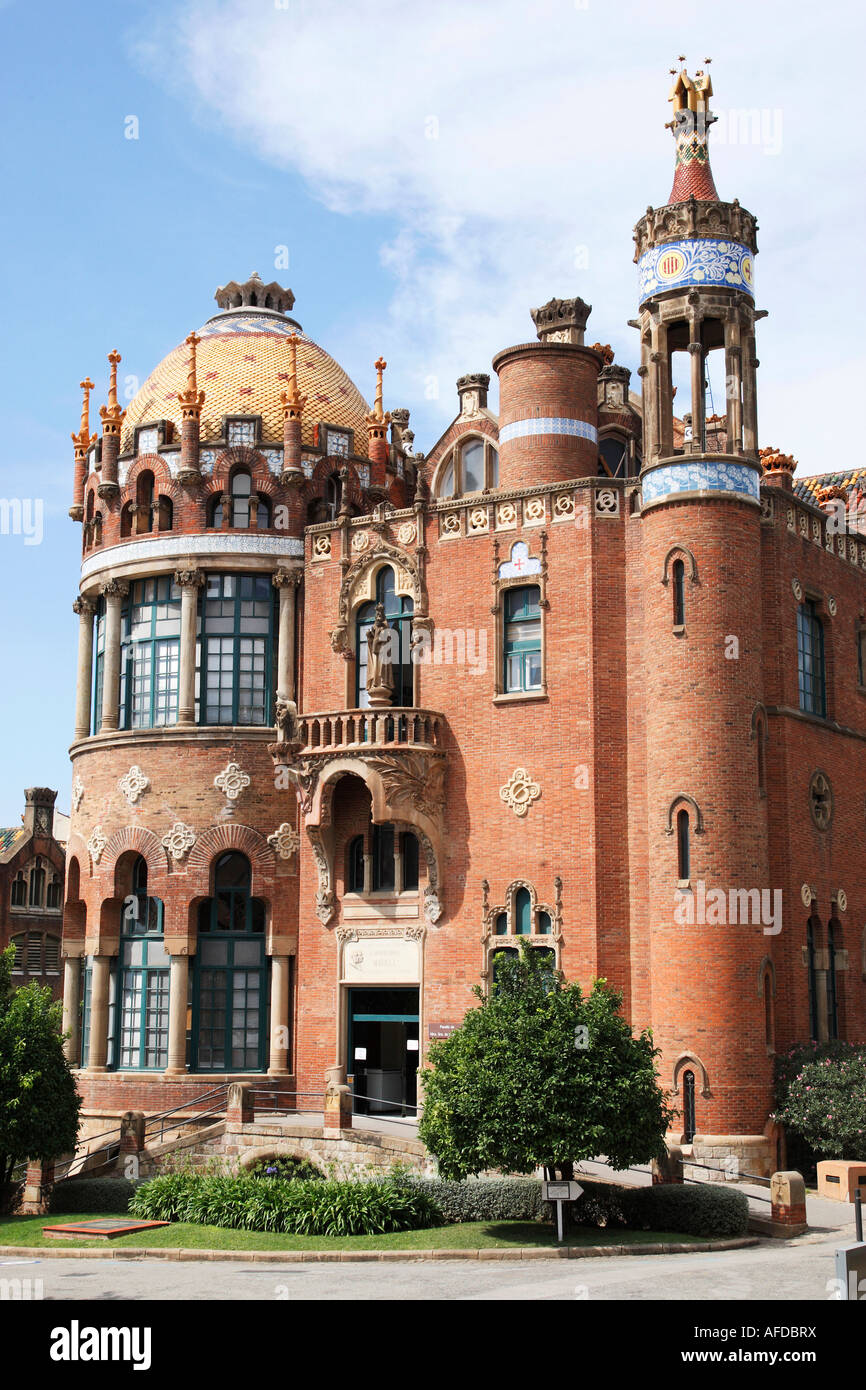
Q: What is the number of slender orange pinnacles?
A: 5